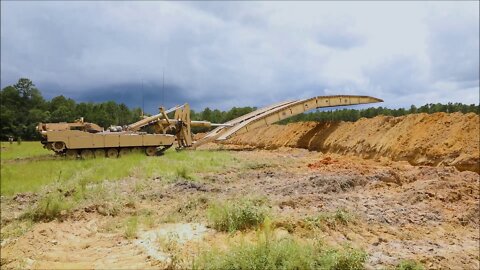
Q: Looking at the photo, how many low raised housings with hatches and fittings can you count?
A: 1